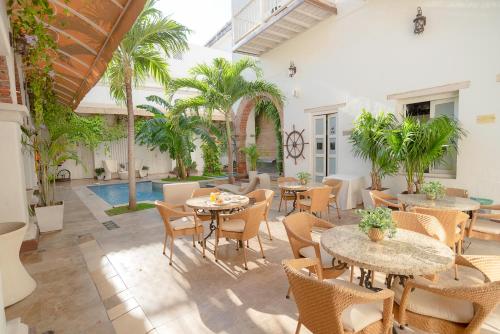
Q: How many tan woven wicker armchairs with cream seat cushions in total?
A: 15